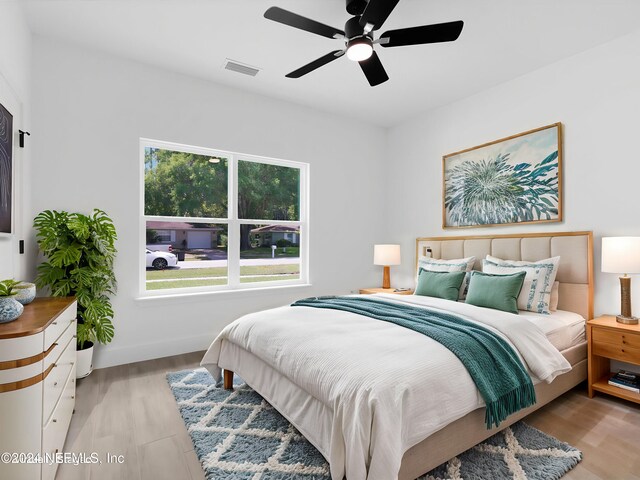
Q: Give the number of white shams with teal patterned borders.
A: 2